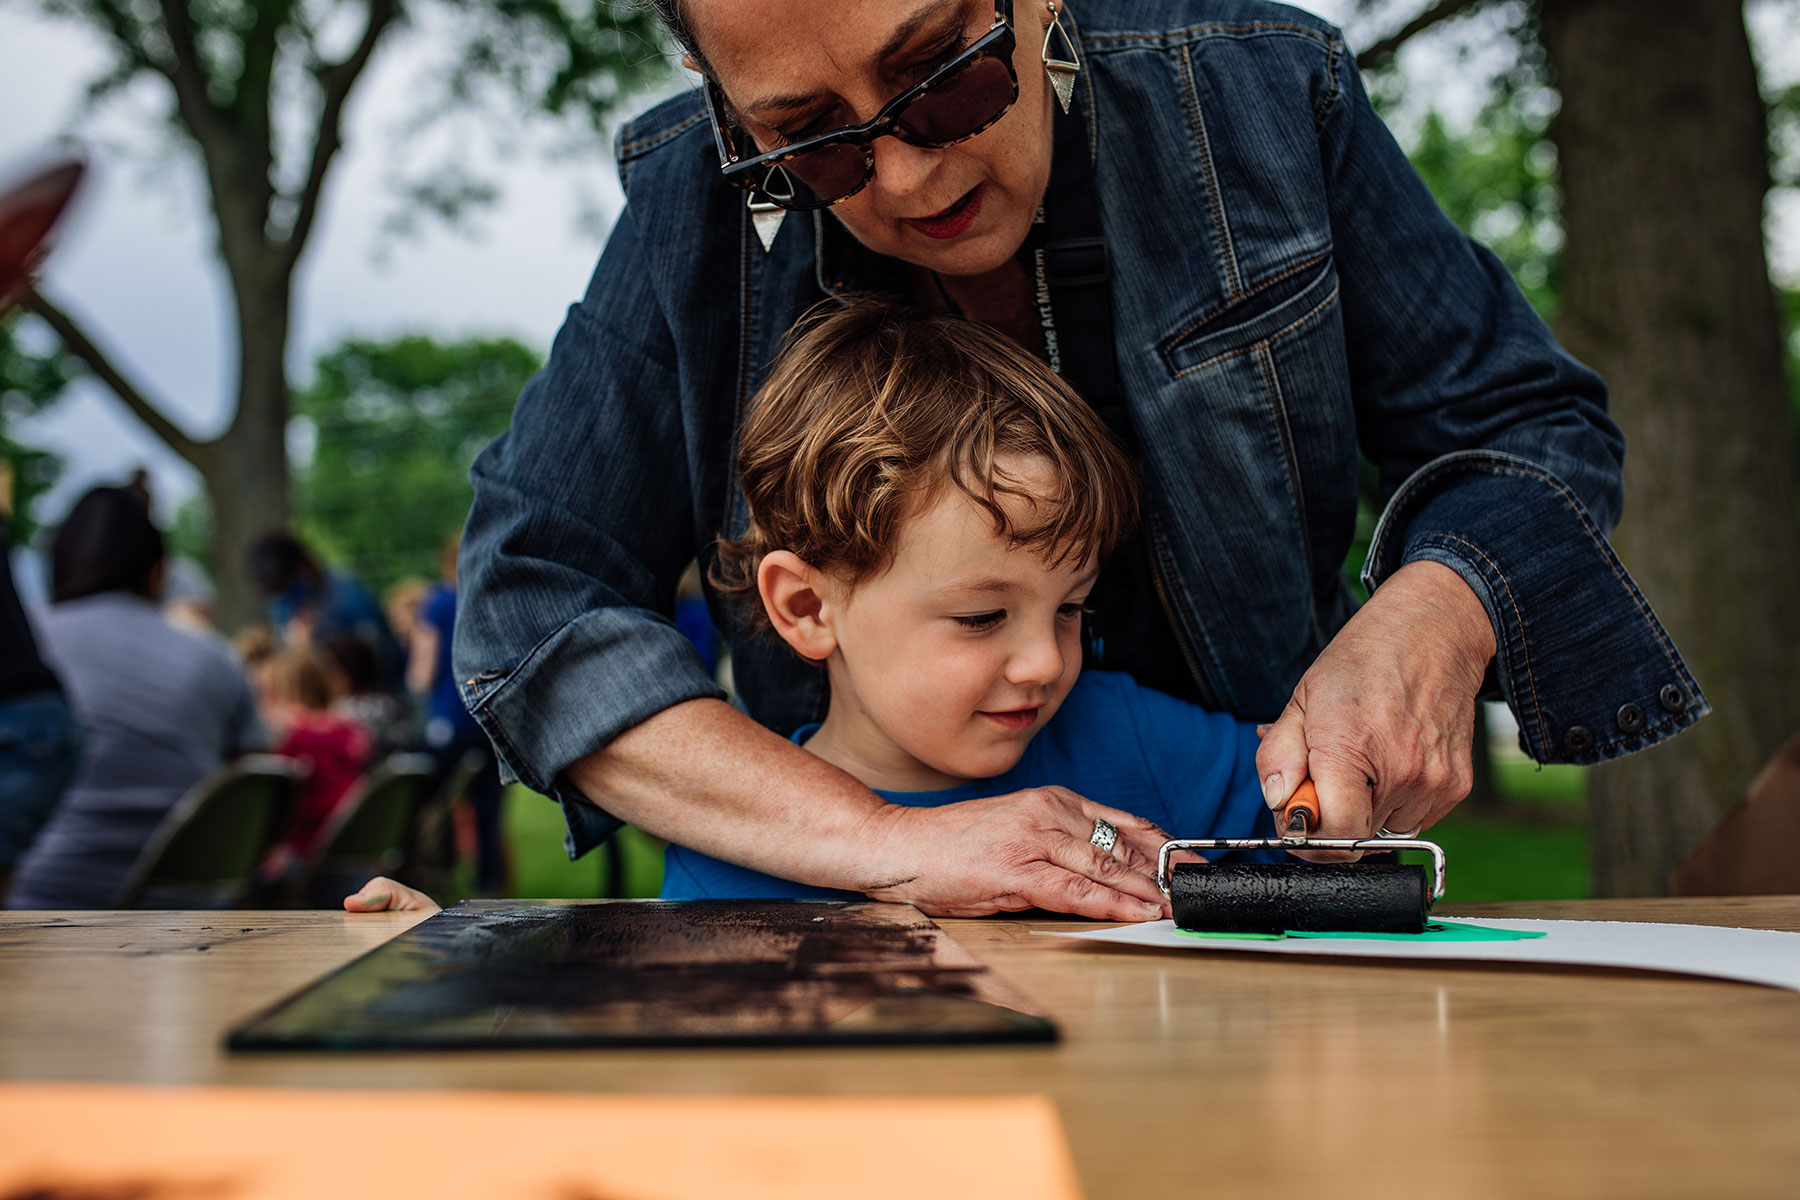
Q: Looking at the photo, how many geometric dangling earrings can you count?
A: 2